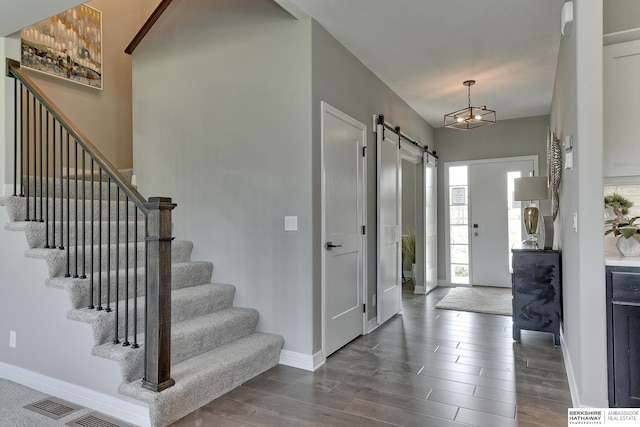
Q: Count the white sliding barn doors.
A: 2